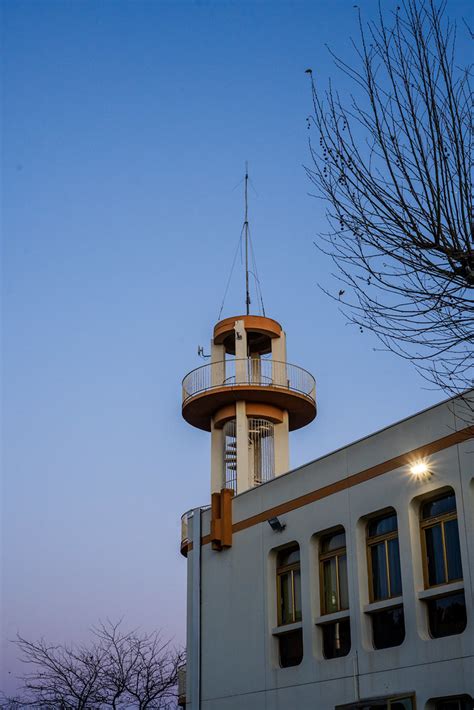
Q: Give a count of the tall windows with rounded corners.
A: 4